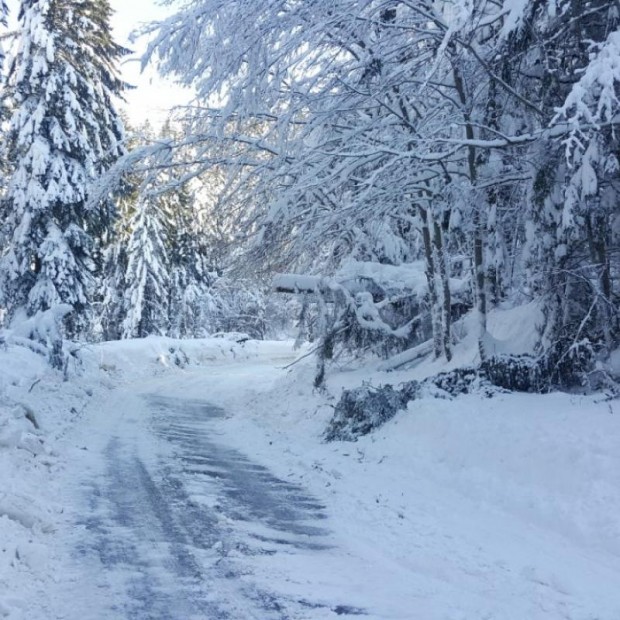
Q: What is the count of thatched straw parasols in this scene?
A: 0